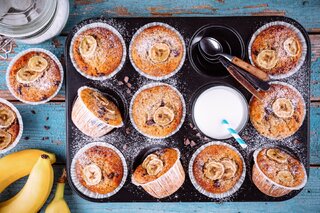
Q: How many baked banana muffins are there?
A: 12